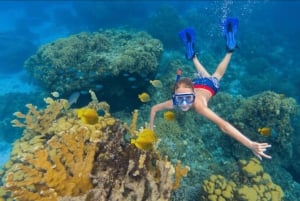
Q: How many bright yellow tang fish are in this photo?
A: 6